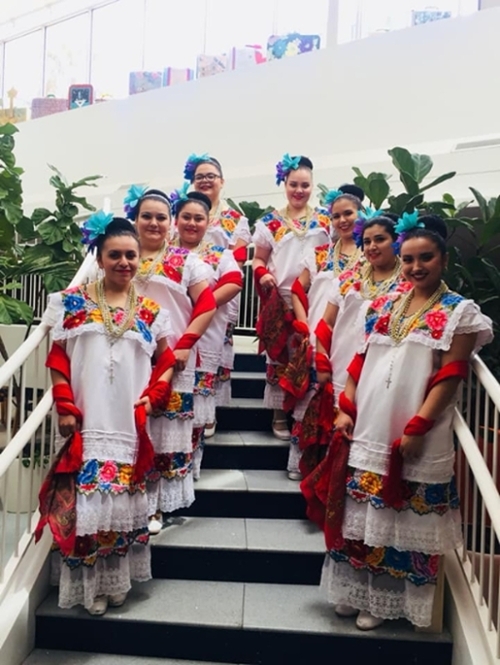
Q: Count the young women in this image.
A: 8